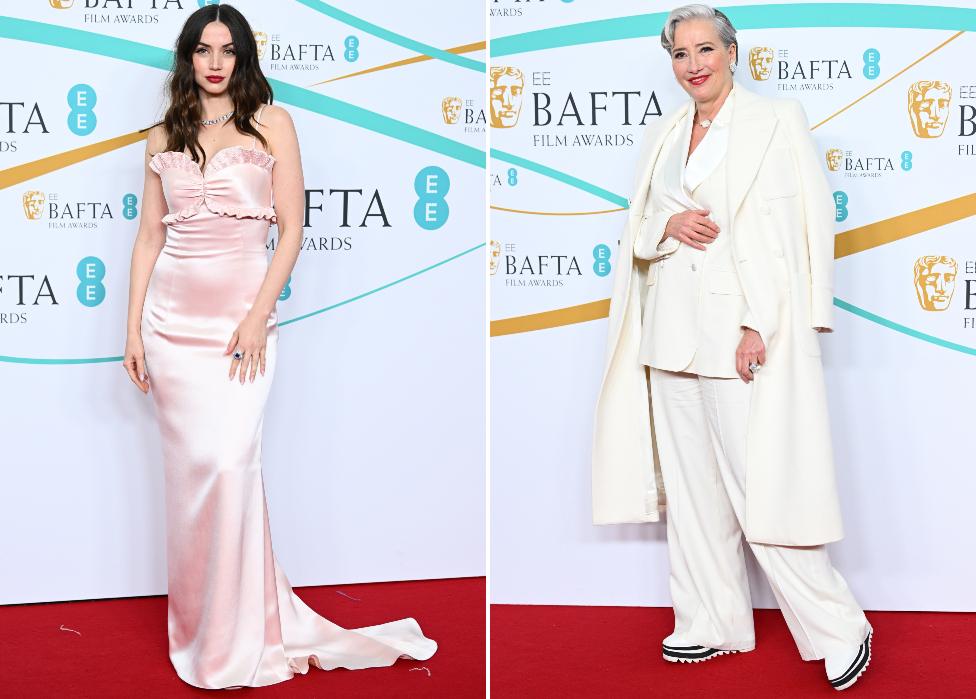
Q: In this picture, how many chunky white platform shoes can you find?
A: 2